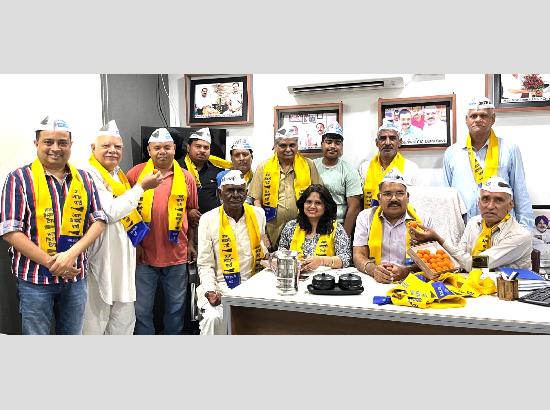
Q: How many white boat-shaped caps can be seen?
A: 12